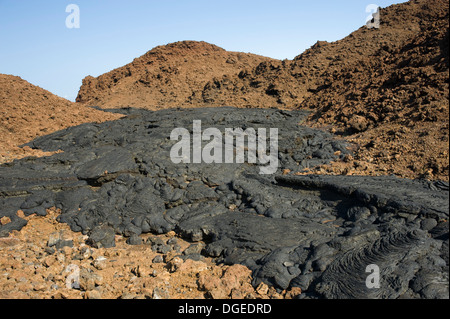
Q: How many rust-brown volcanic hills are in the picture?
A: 3